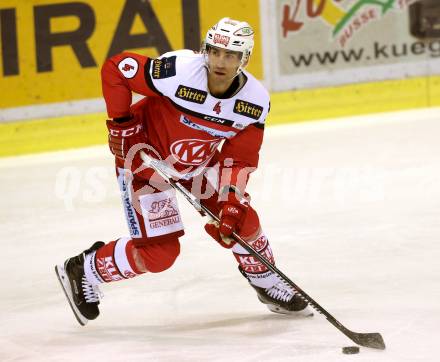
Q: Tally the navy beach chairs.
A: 0